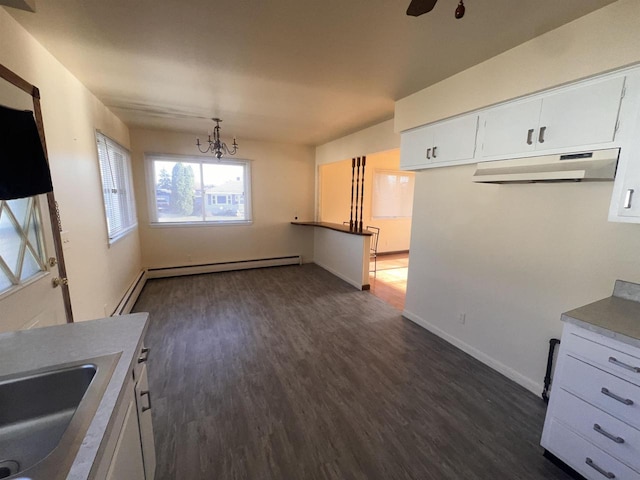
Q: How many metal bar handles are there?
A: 11